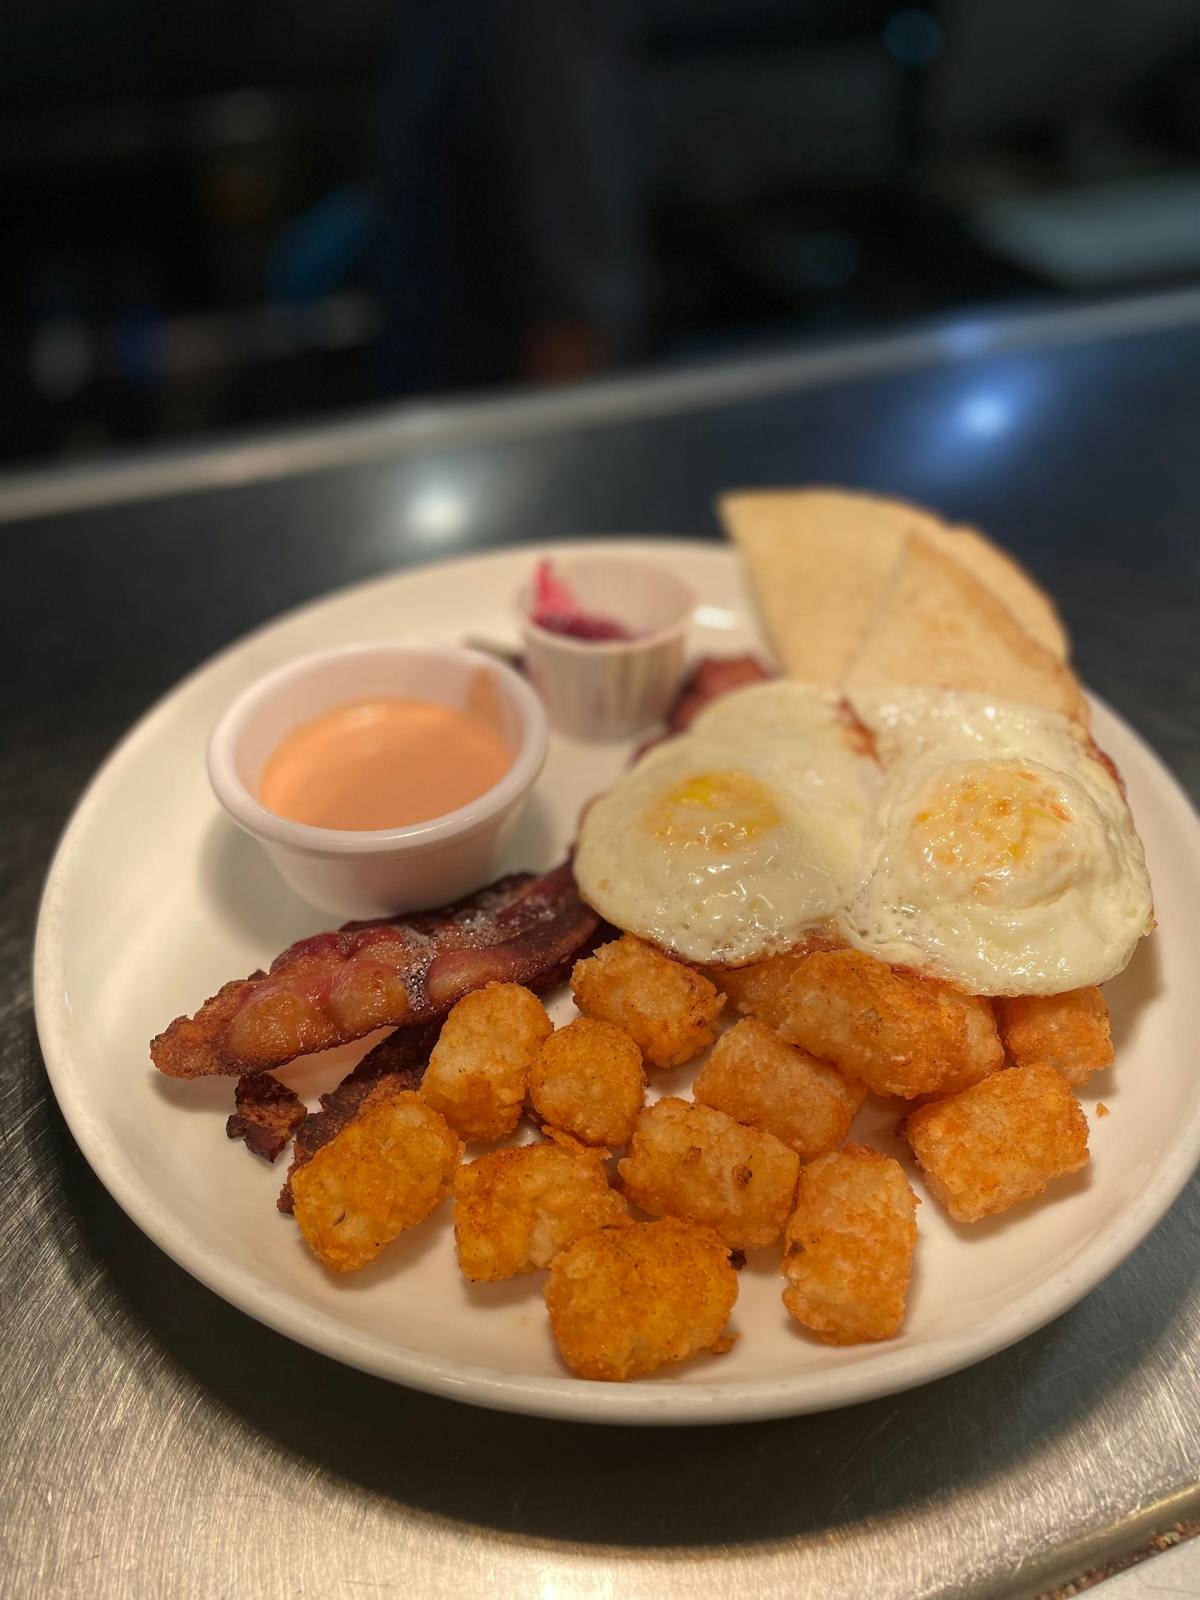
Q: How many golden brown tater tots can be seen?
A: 14